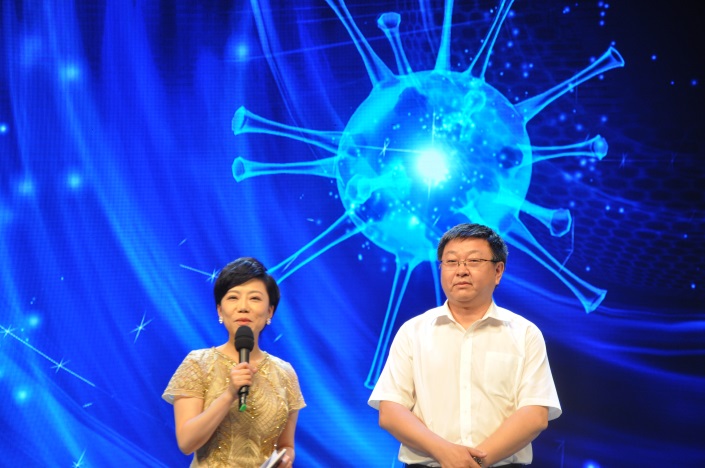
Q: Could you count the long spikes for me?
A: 13